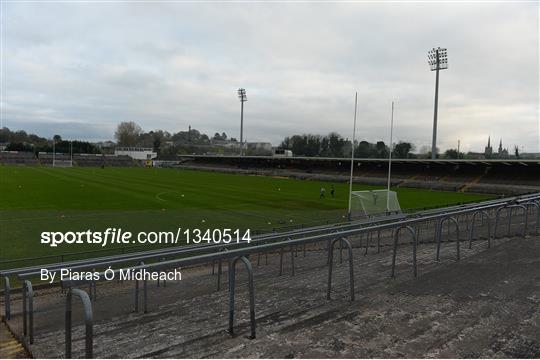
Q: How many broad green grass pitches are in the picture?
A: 1